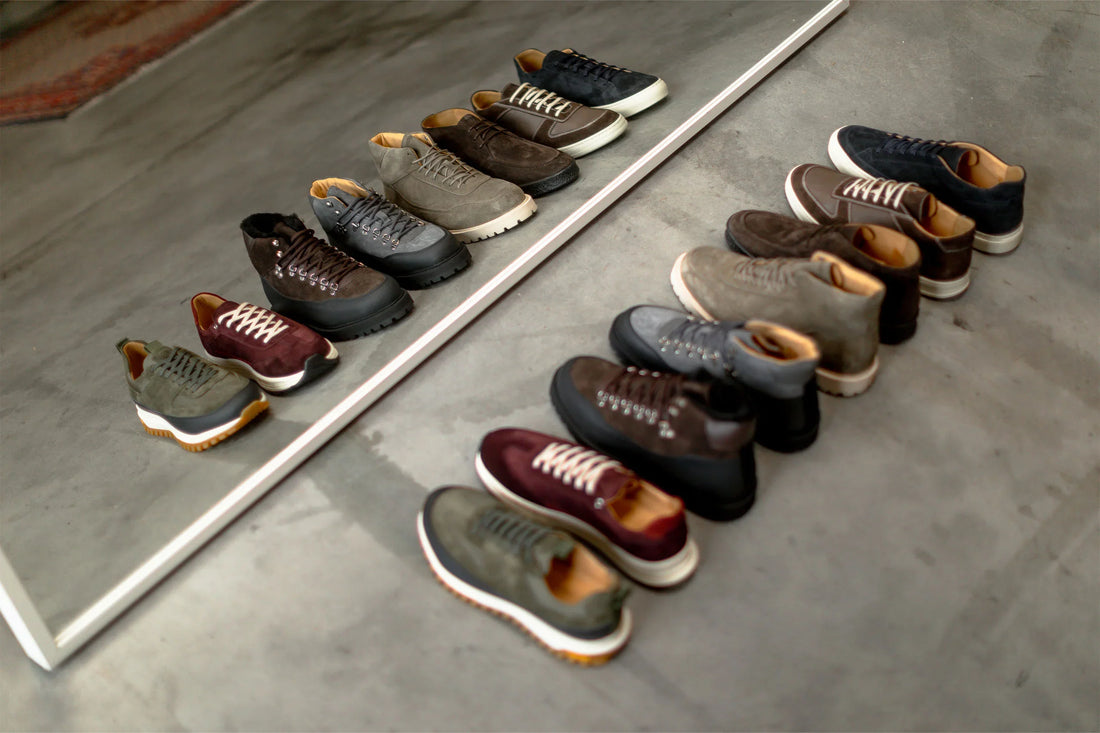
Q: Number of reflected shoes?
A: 8